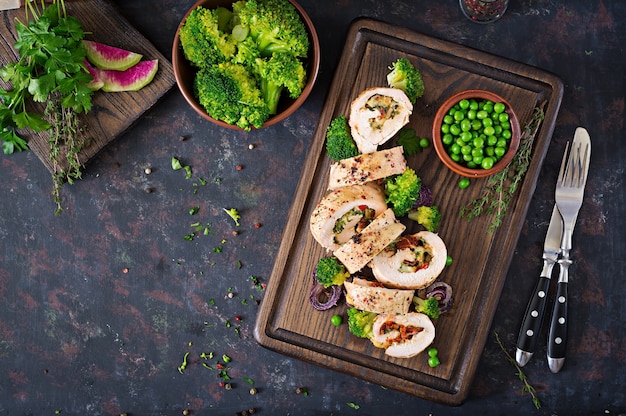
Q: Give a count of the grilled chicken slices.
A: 7